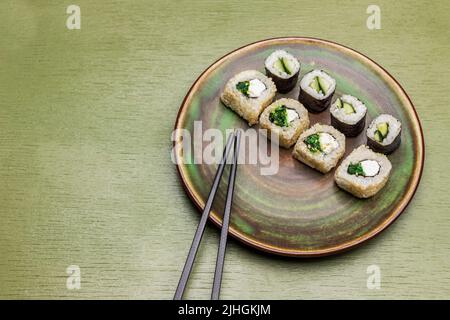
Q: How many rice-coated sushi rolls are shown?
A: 4